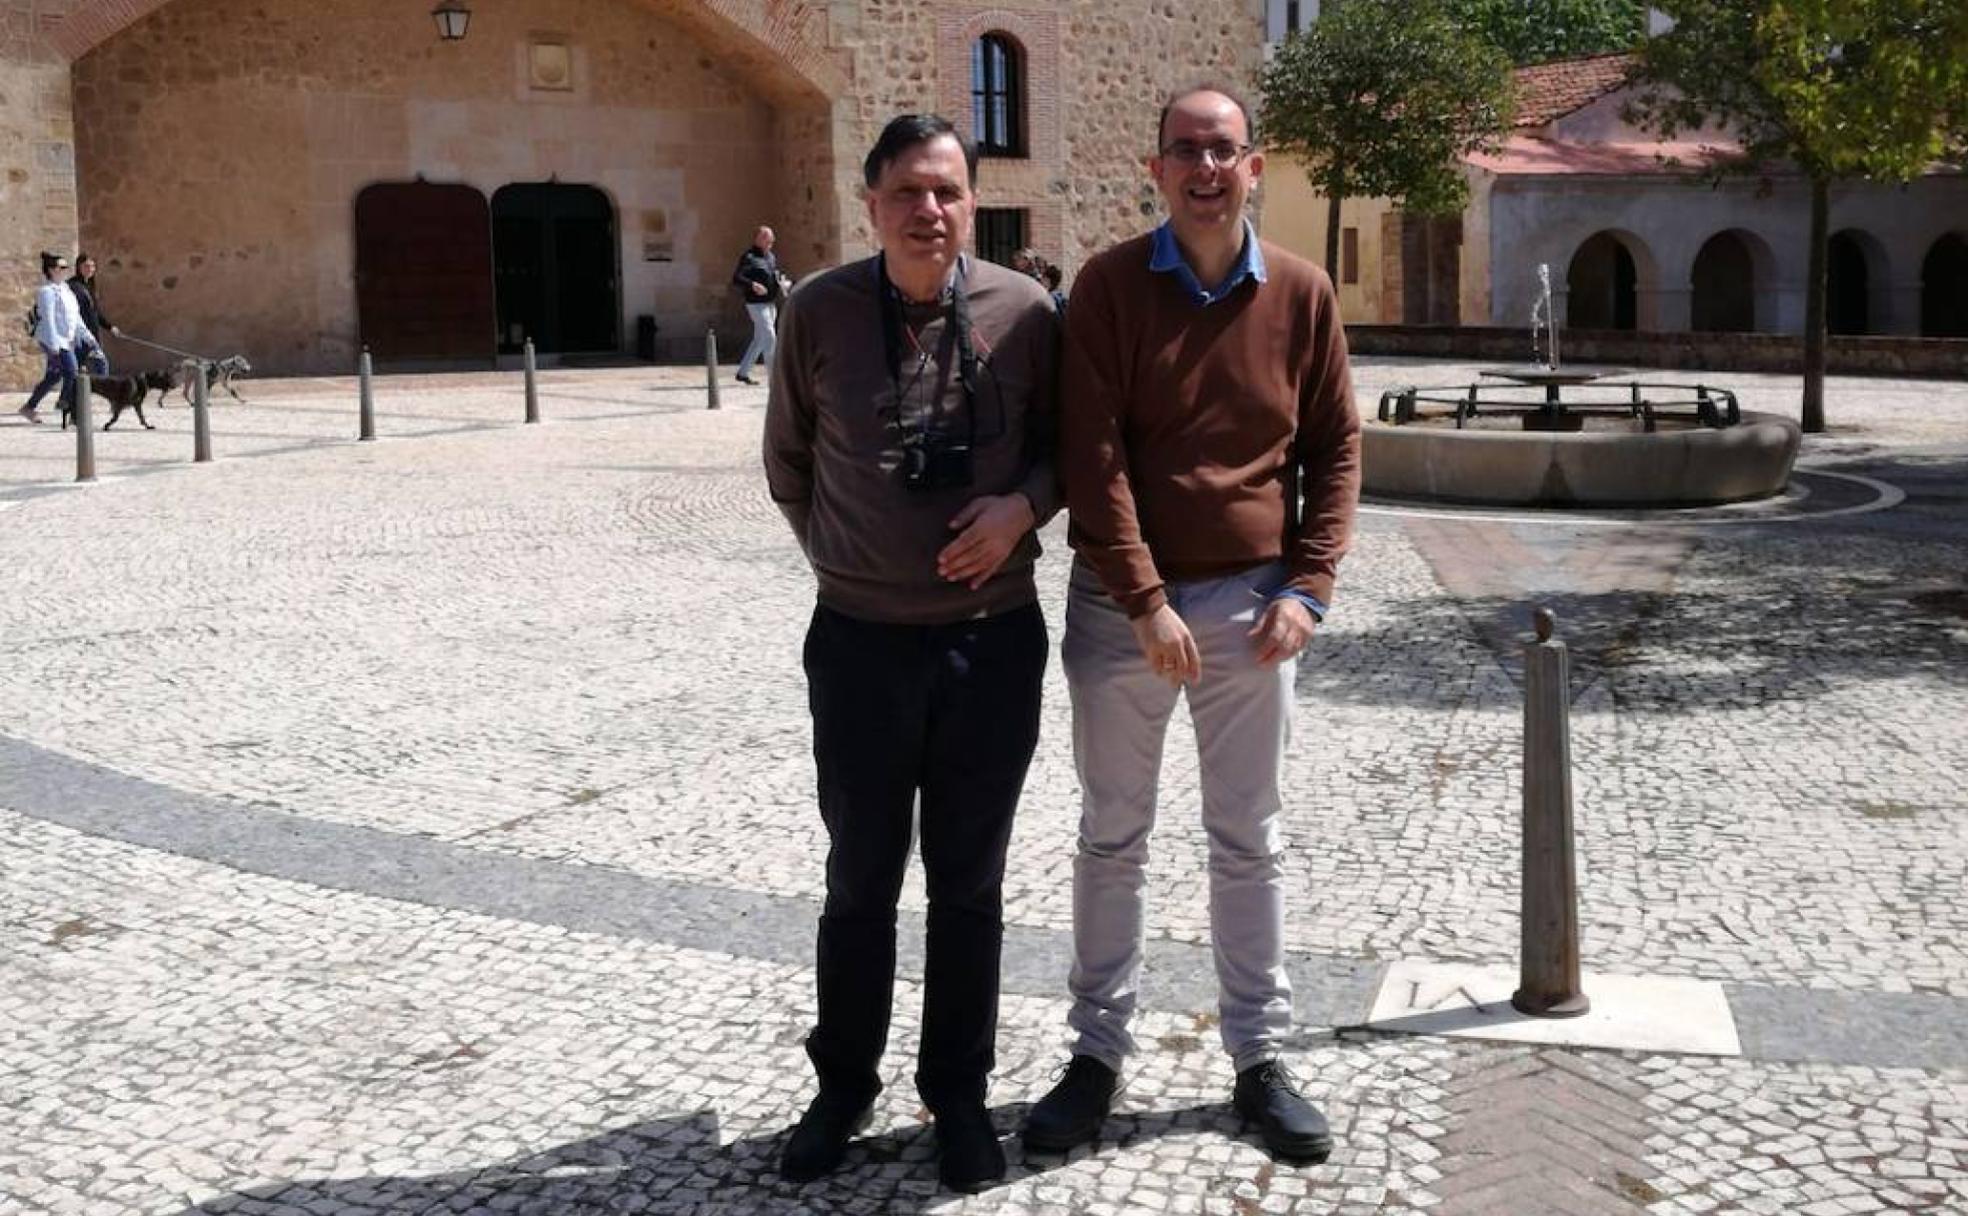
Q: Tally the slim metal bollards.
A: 6